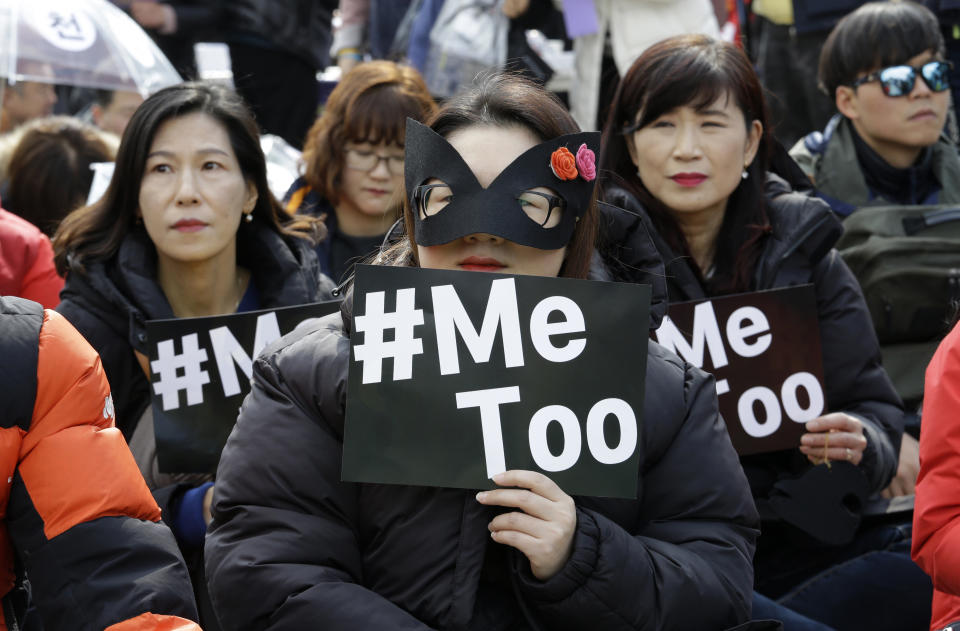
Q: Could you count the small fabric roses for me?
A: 2